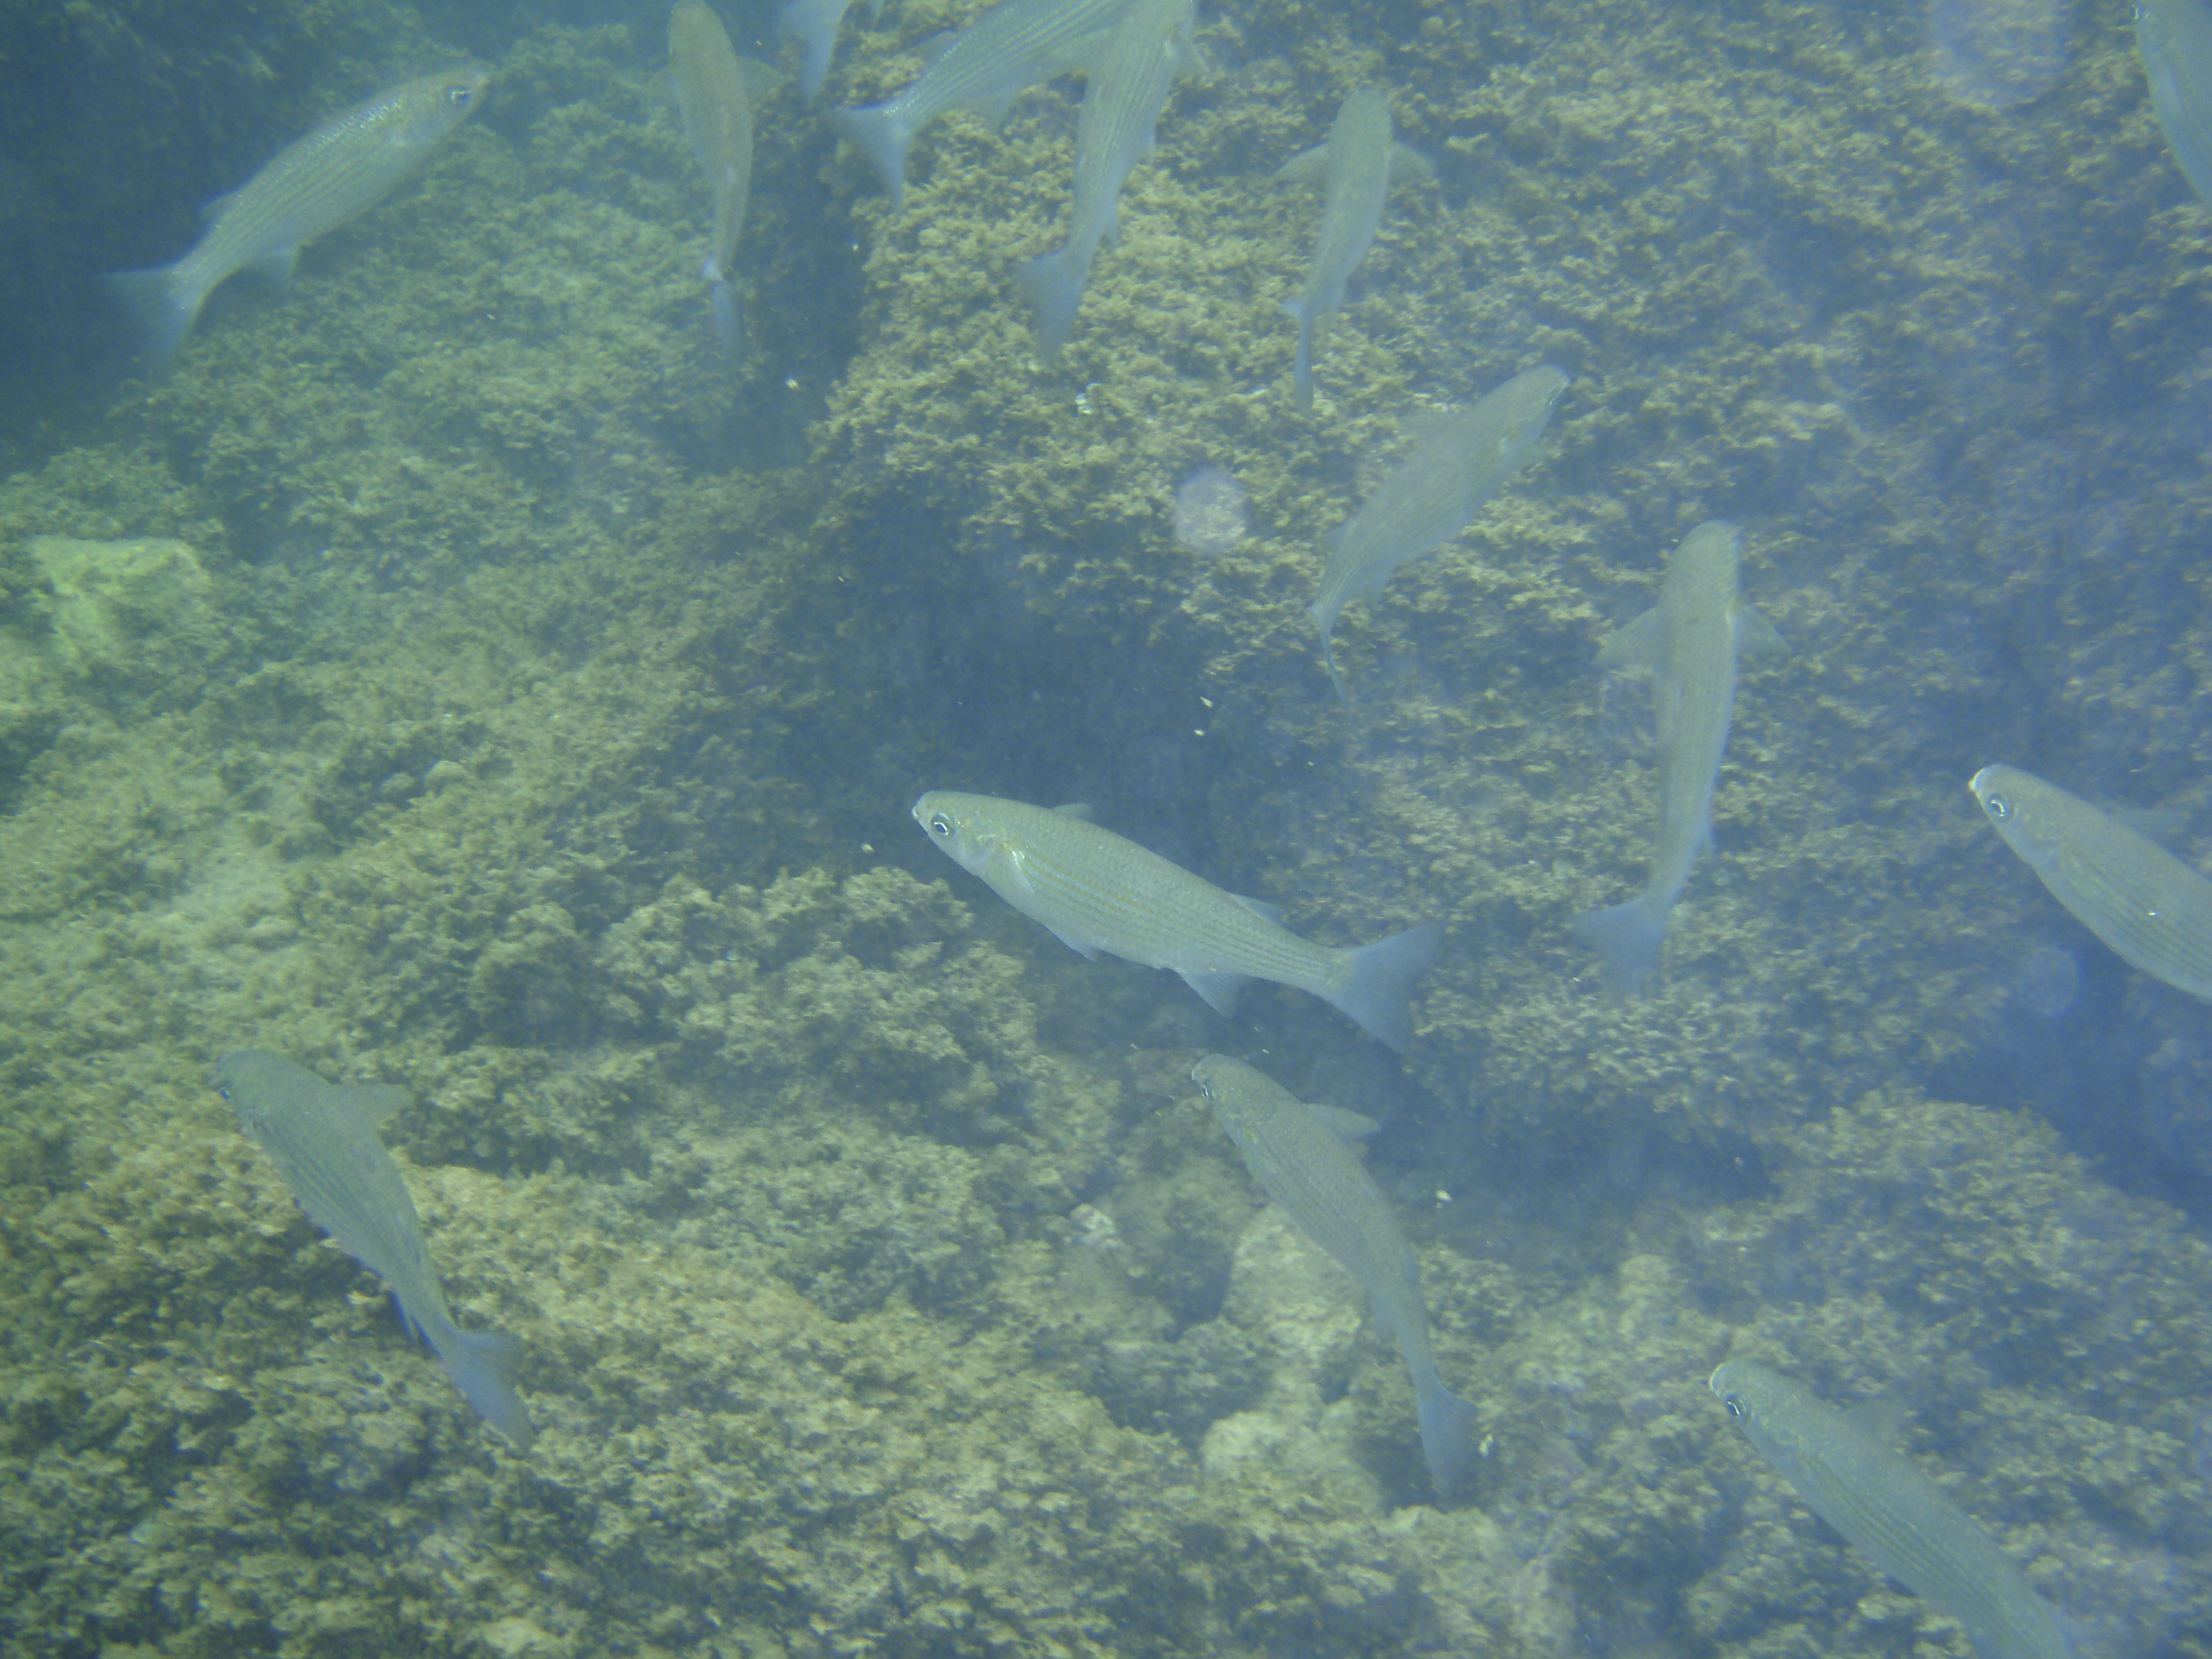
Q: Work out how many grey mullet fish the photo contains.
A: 14